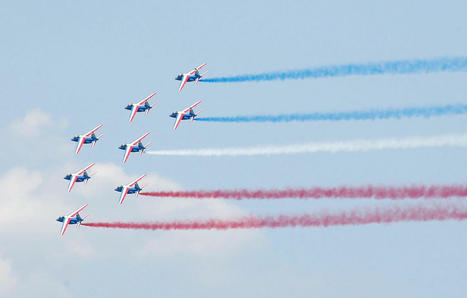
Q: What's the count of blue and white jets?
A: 8